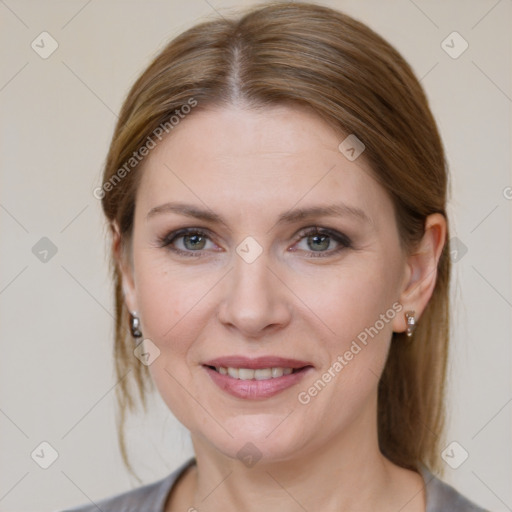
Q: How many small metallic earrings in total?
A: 2